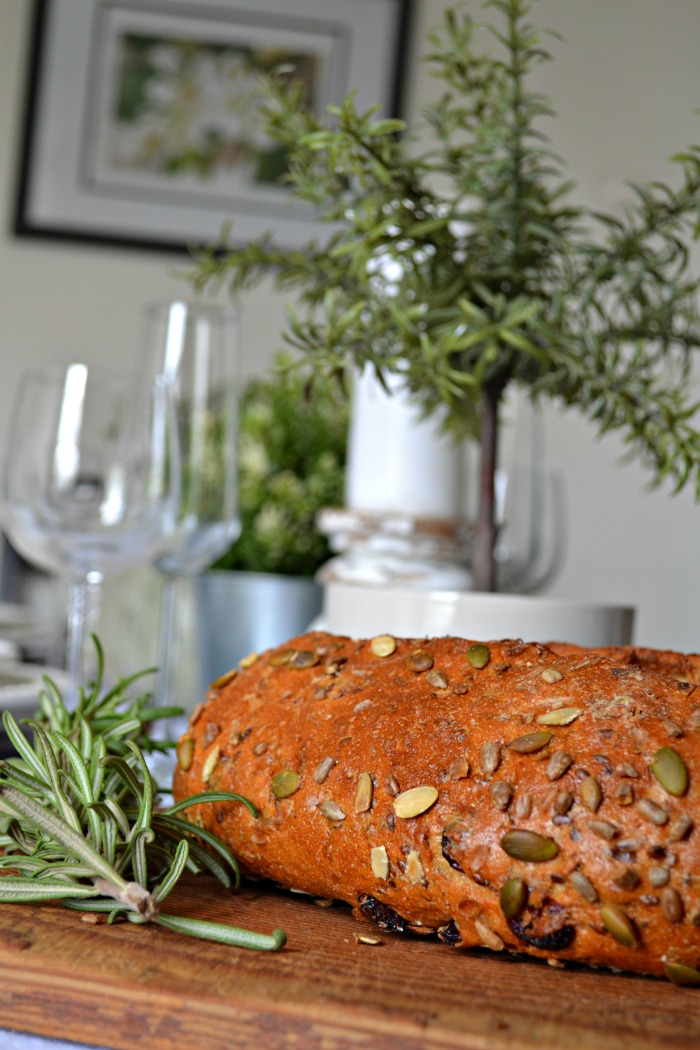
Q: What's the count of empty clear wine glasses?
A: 2